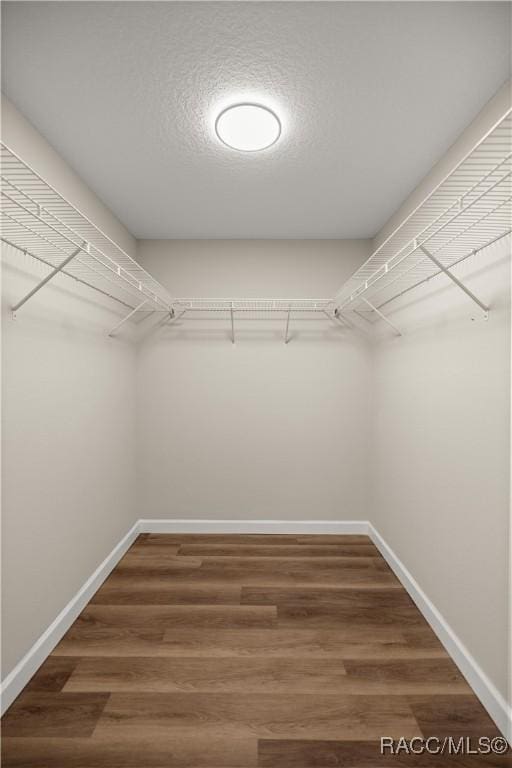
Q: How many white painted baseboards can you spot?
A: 3